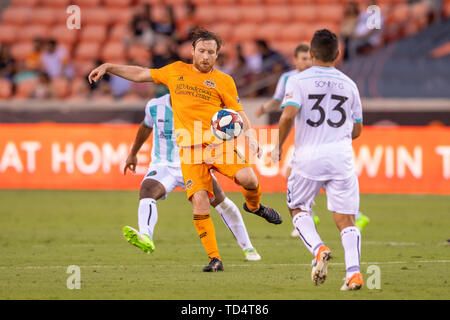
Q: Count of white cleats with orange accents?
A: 2